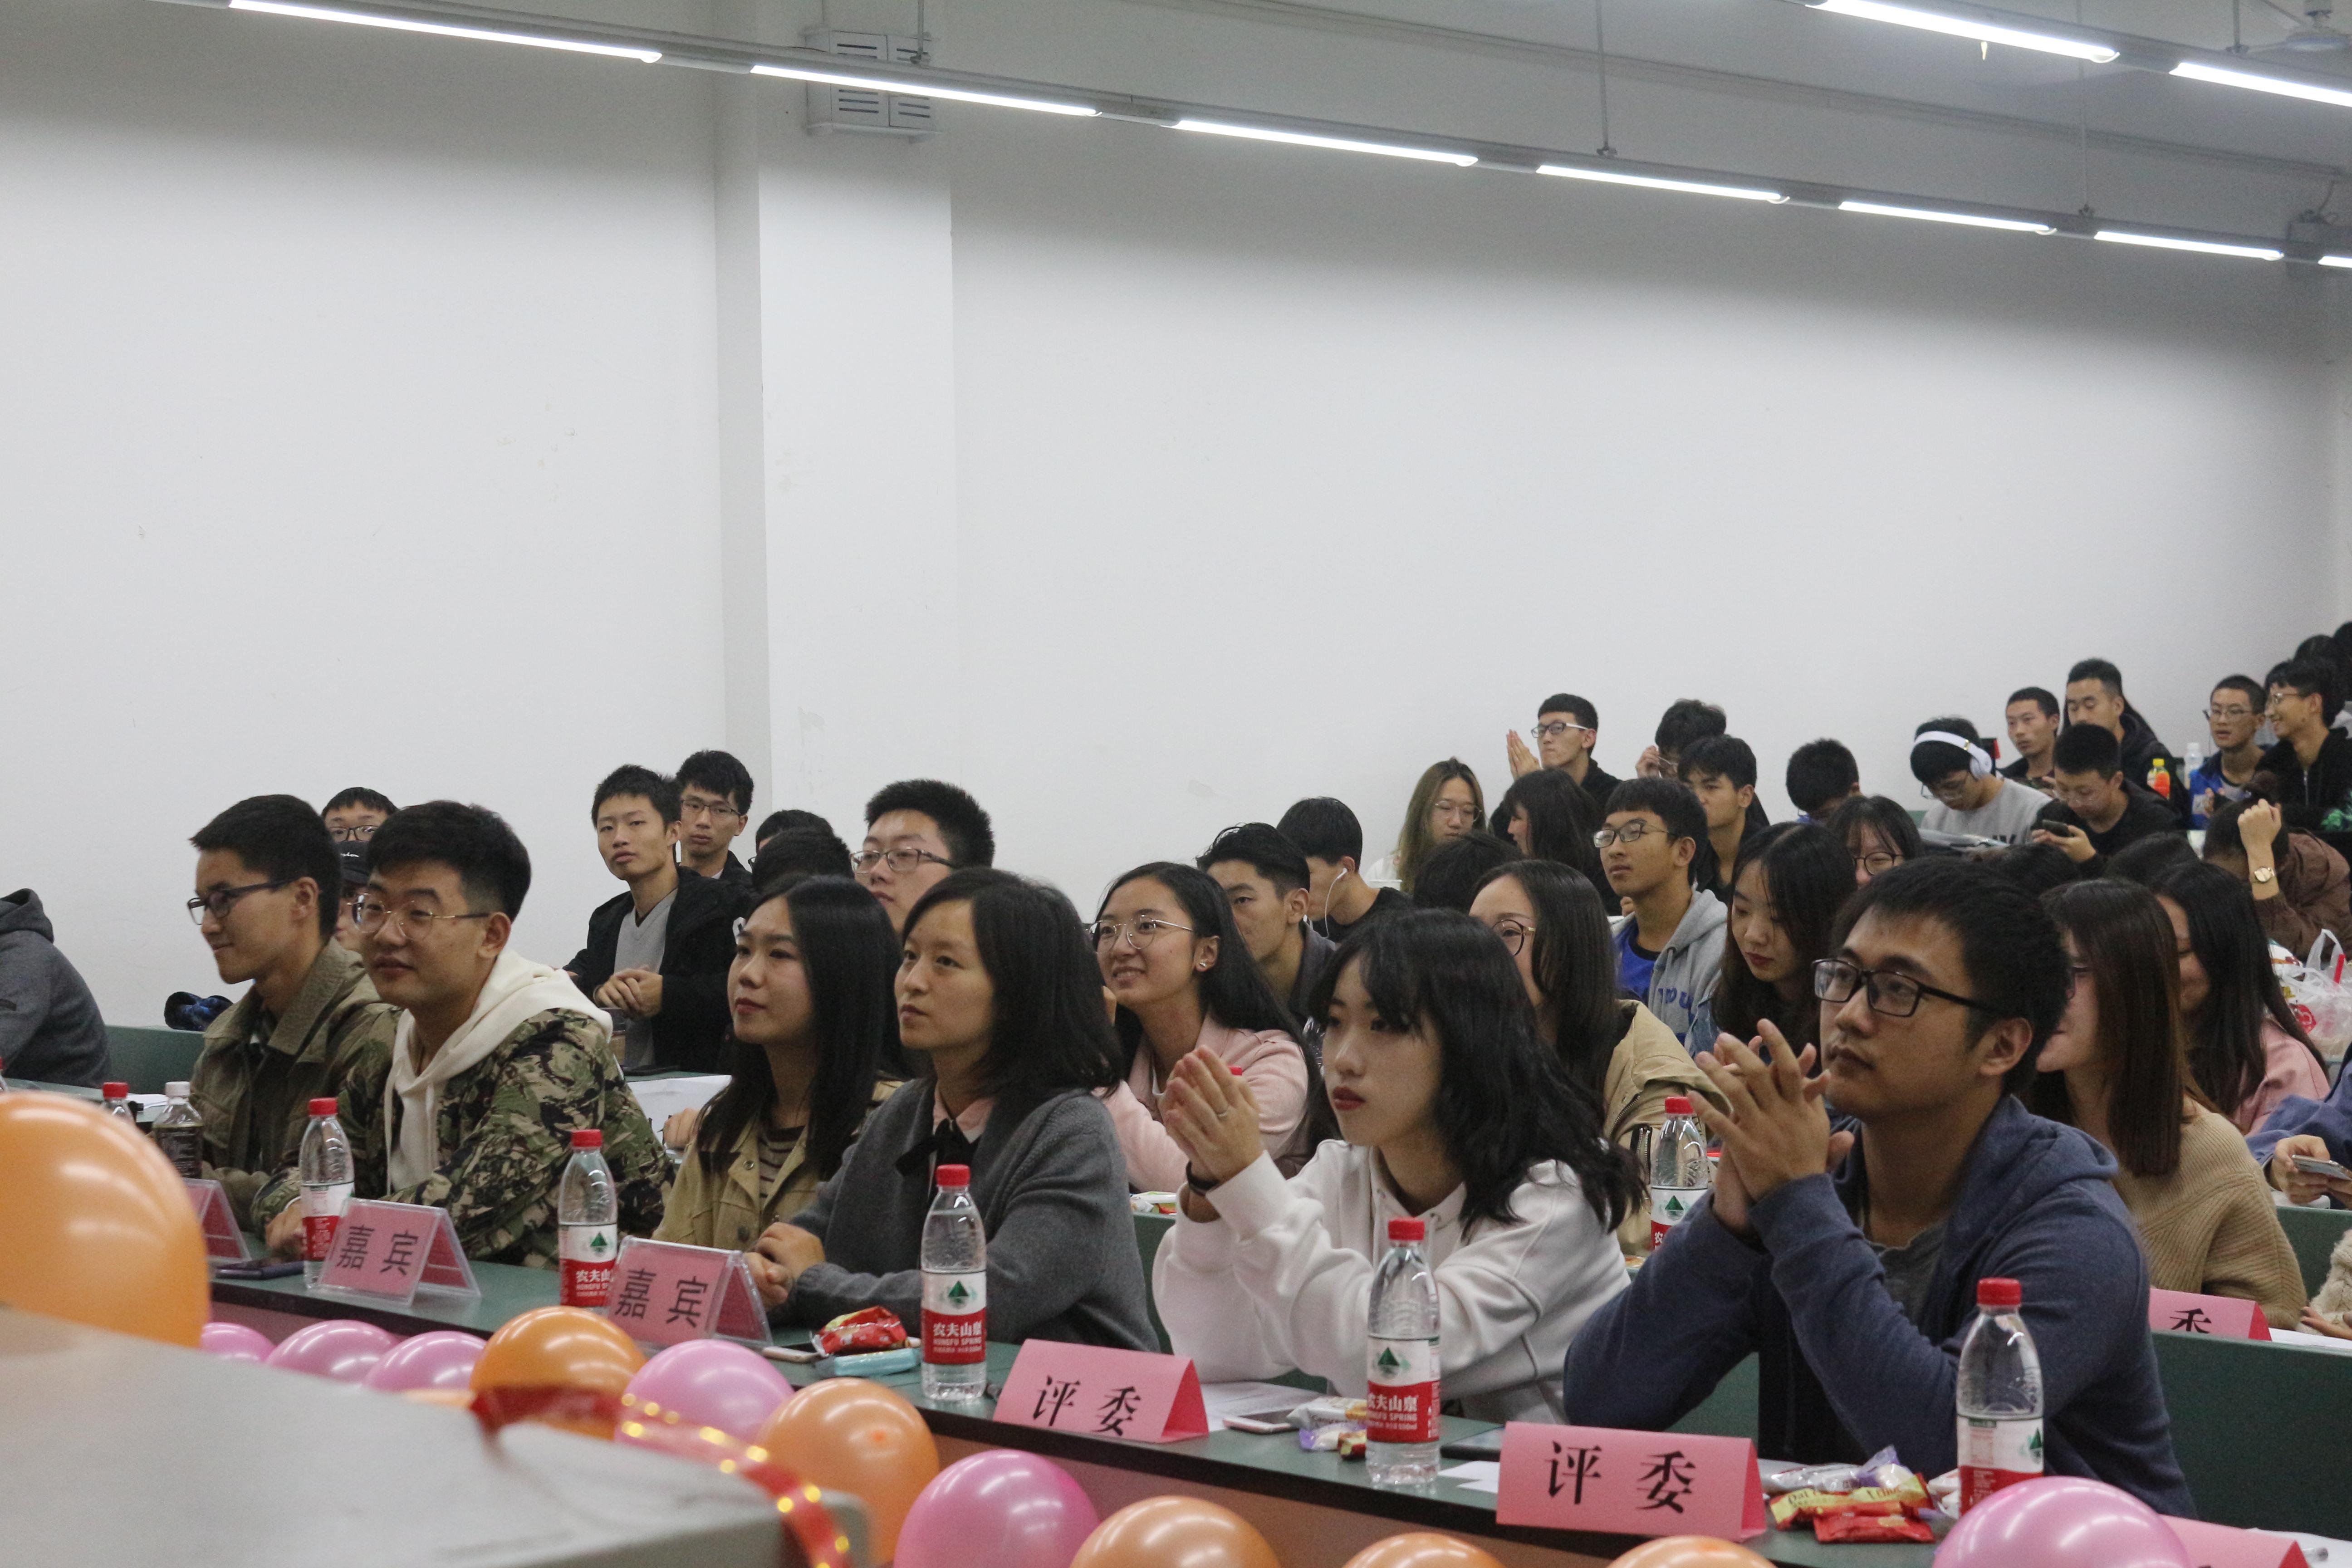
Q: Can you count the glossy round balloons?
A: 12